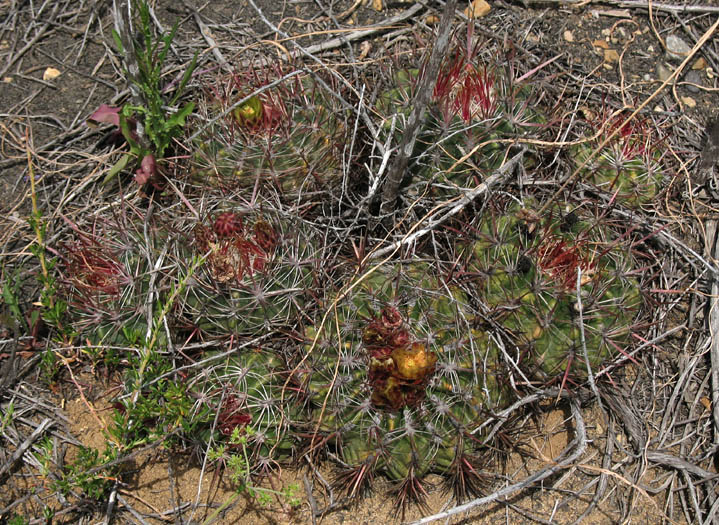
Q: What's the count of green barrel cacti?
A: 8